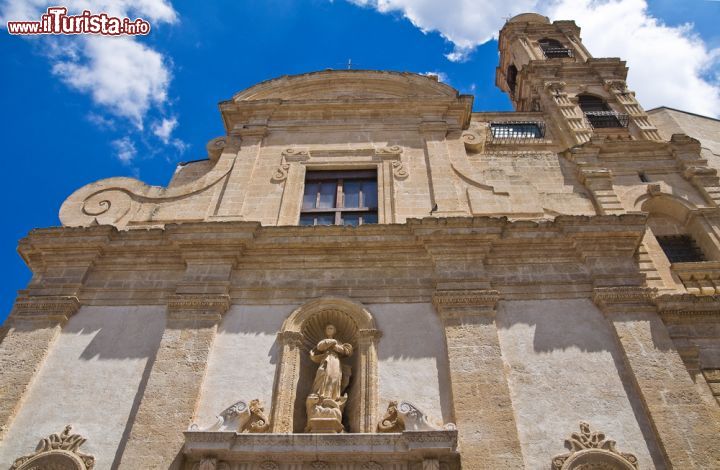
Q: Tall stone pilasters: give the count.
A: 4